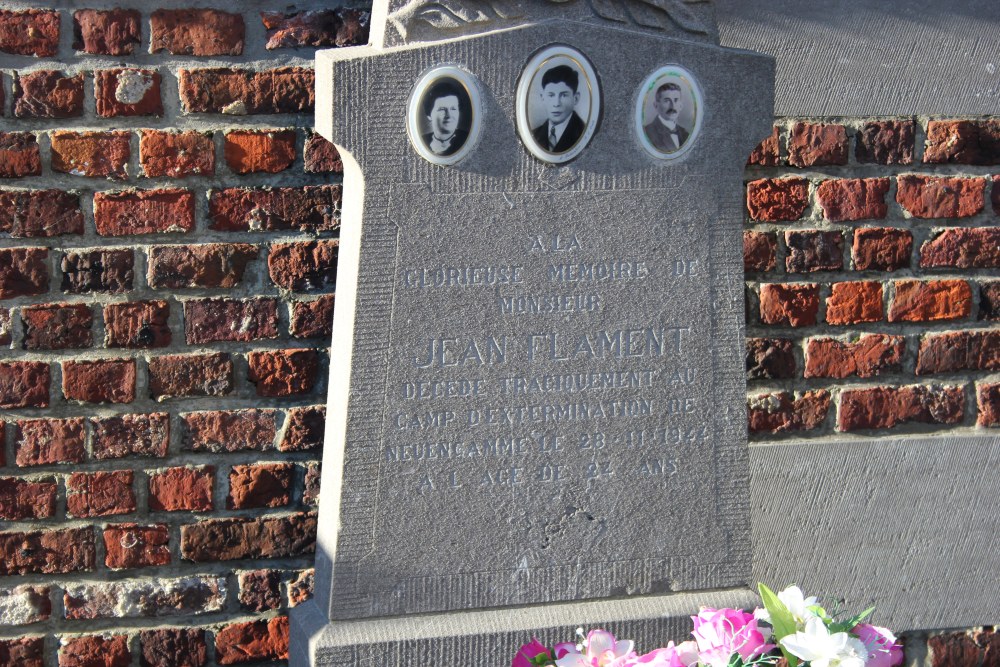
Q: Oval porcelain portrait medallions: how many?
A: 3